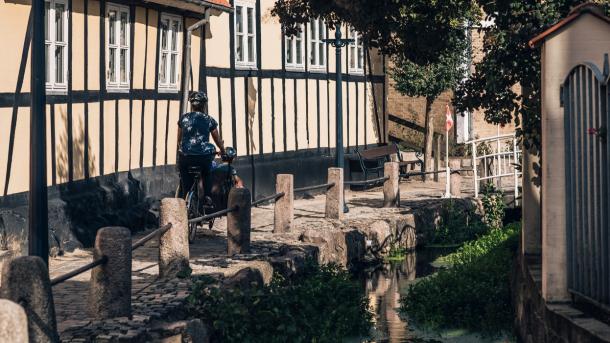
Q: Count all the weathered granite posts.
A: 9